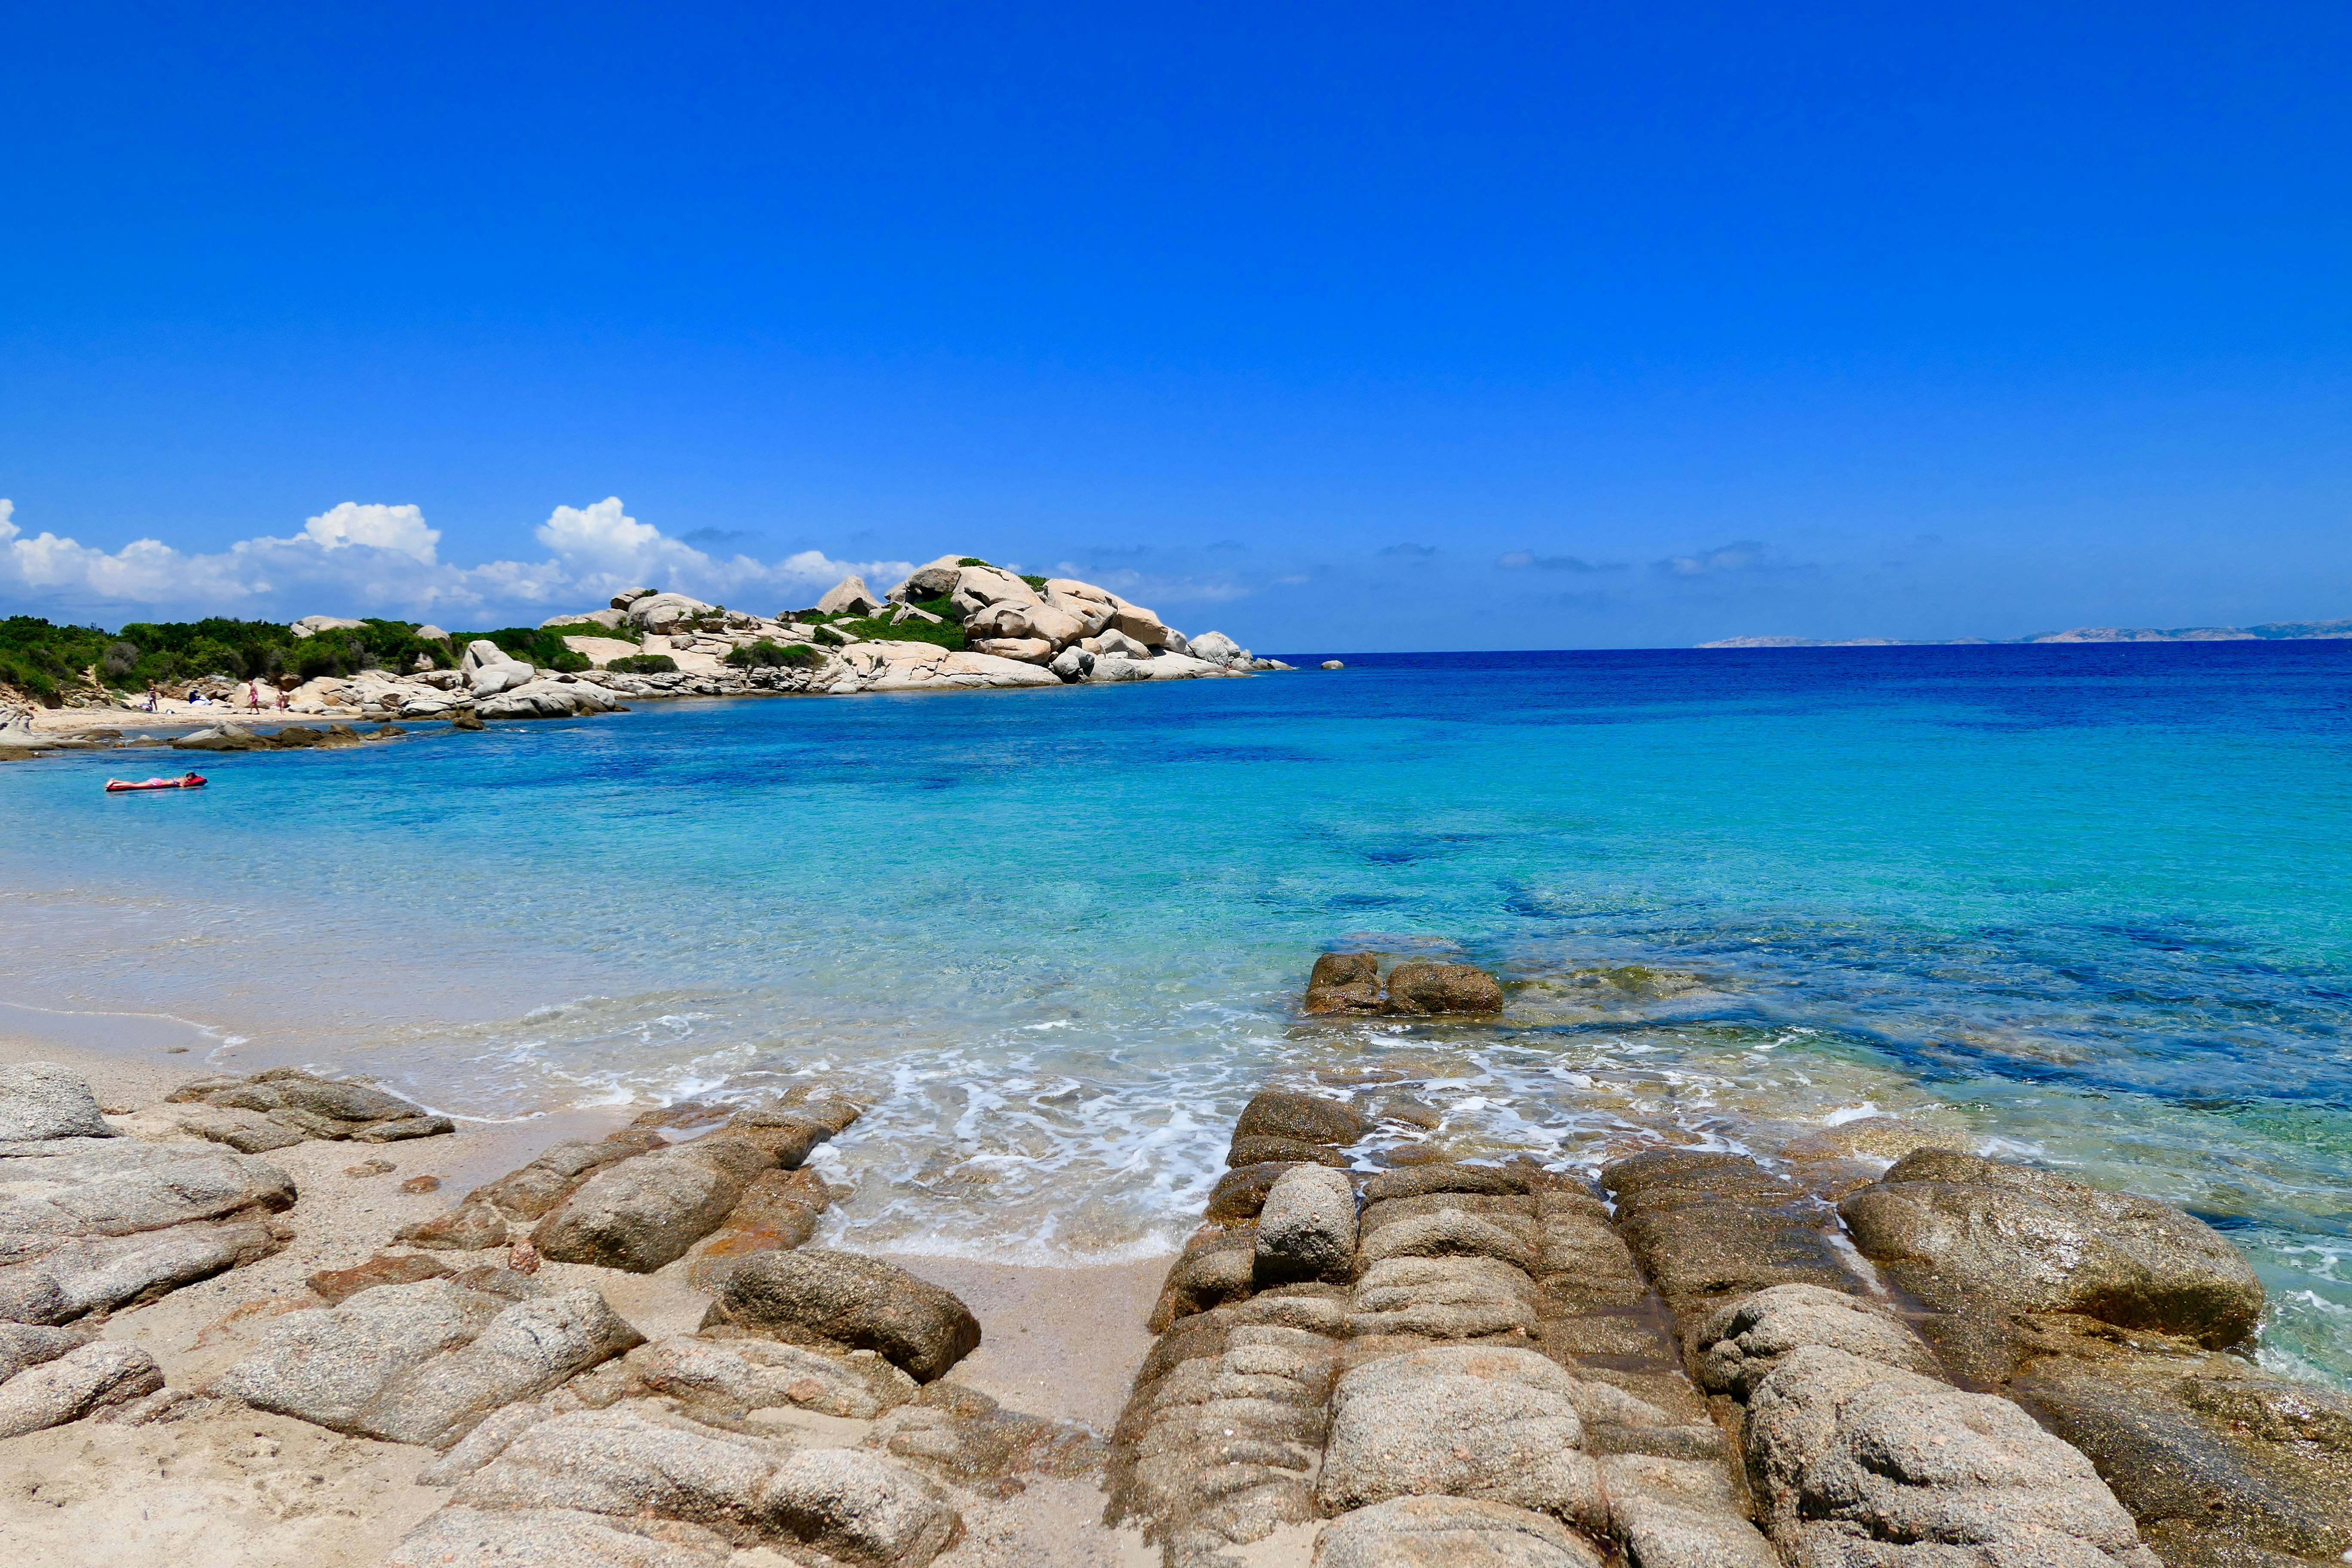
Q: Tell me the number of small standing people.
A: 3